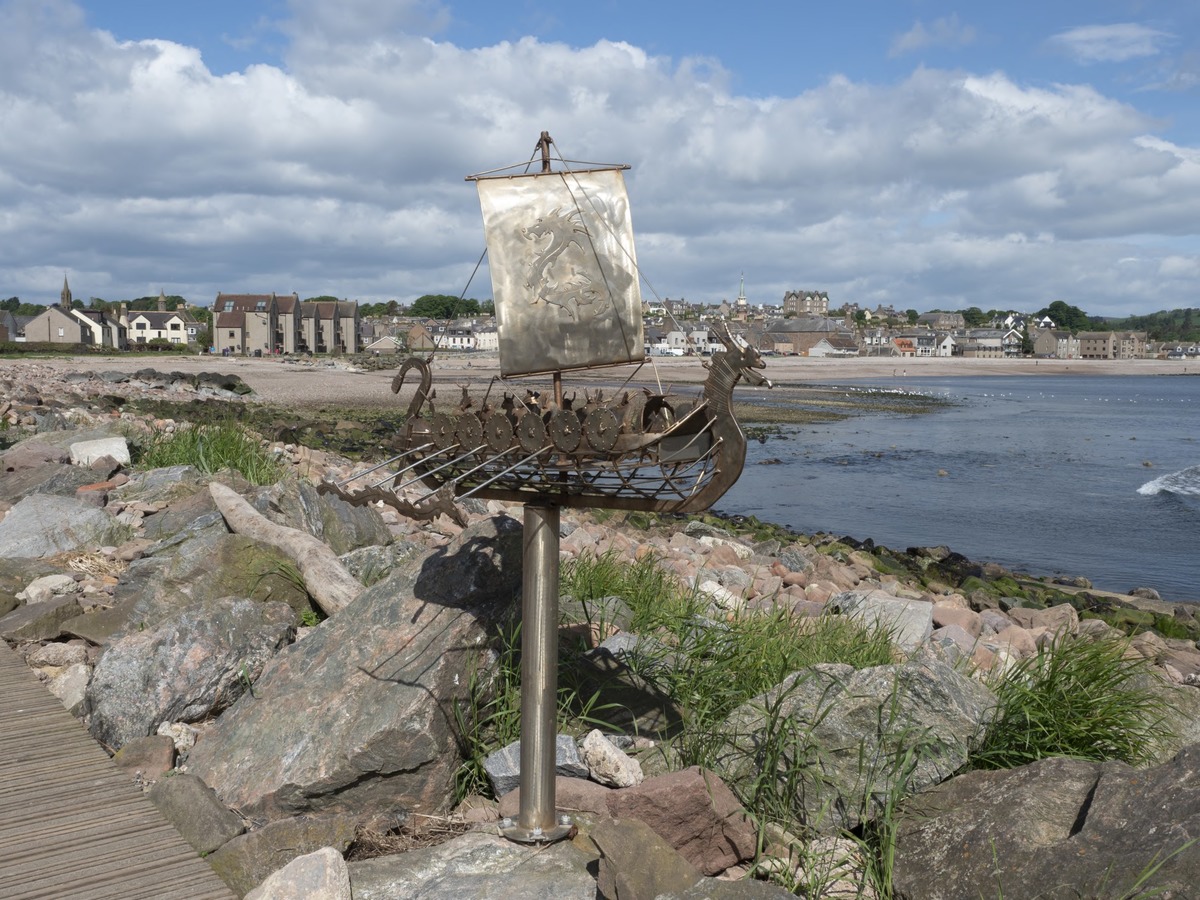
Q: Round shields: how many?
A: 6